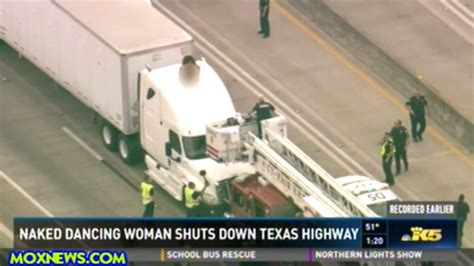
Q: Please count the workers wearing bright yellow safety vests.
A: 3